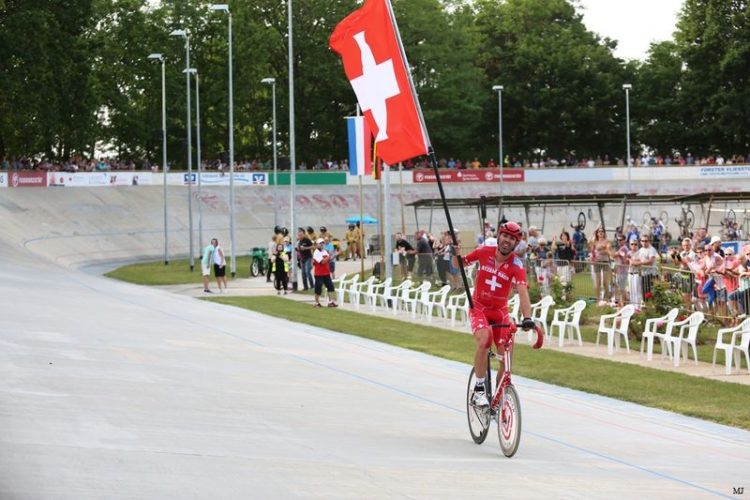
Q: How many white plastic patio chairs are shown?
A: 15